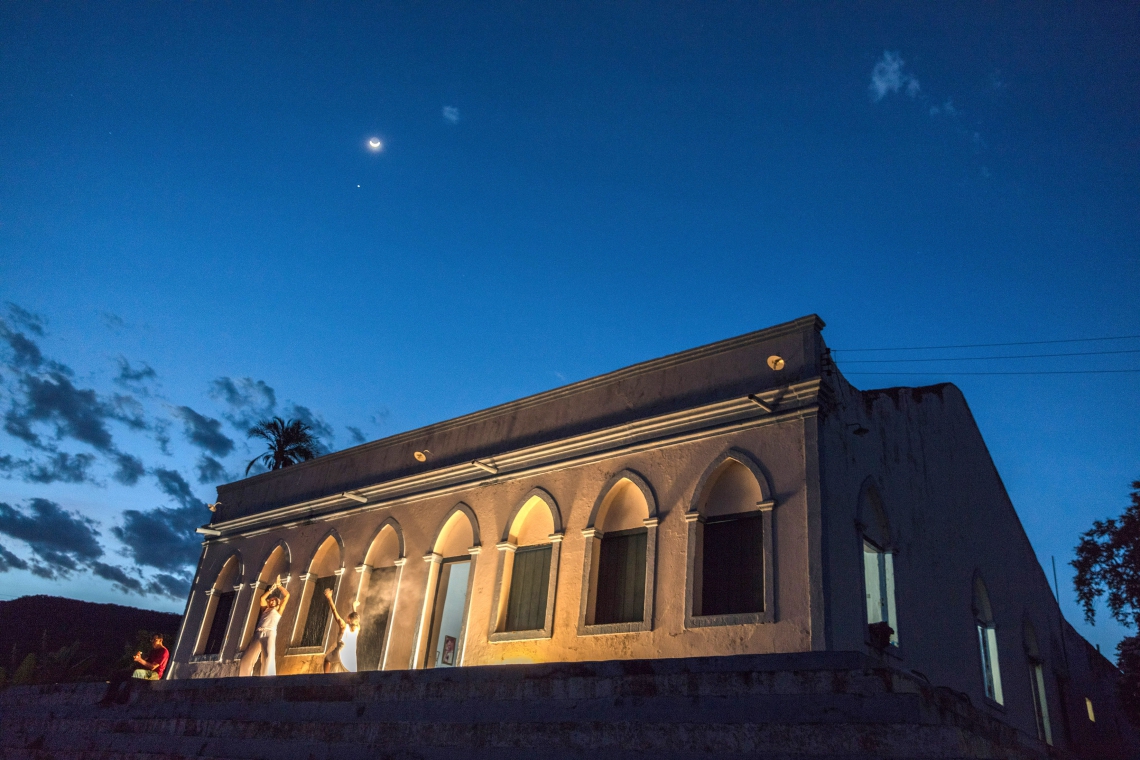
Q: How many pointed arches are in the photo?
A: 11